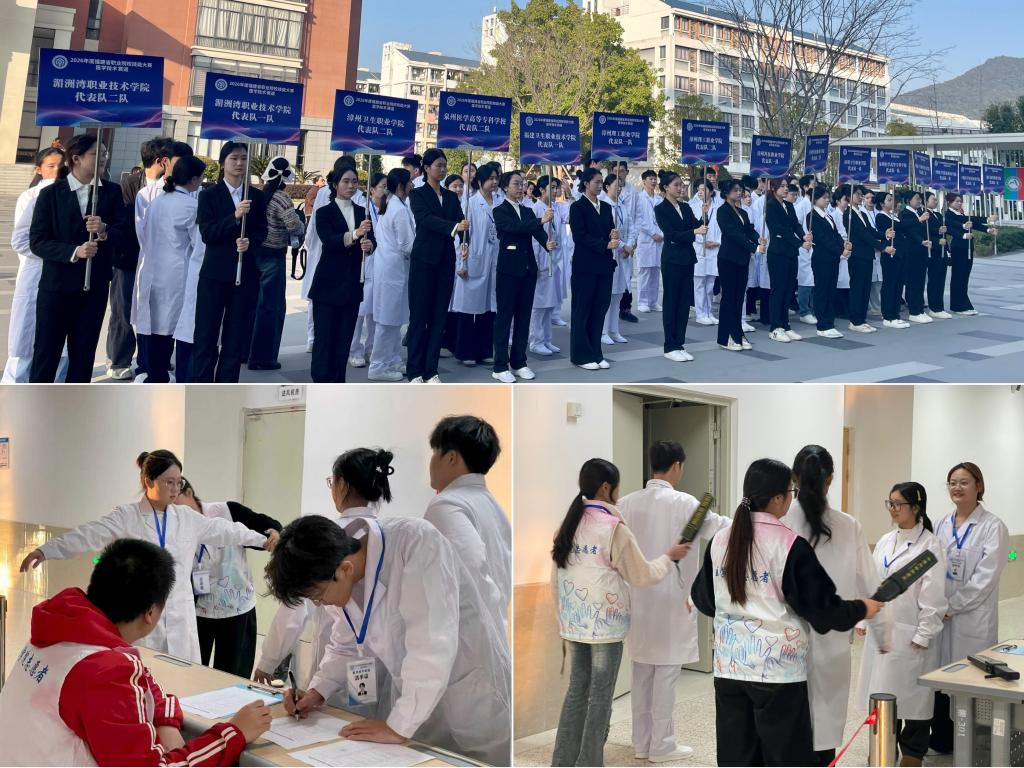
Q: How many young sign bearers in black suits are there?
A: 15